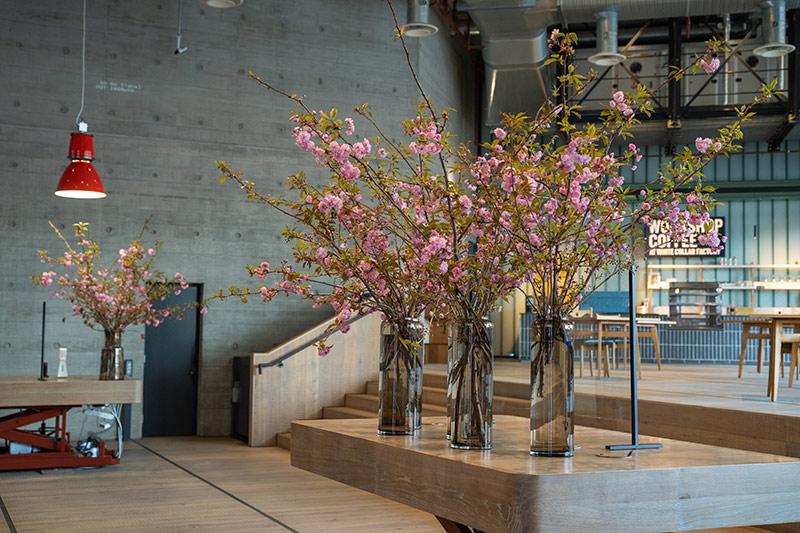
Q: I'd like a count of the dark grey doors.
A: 1